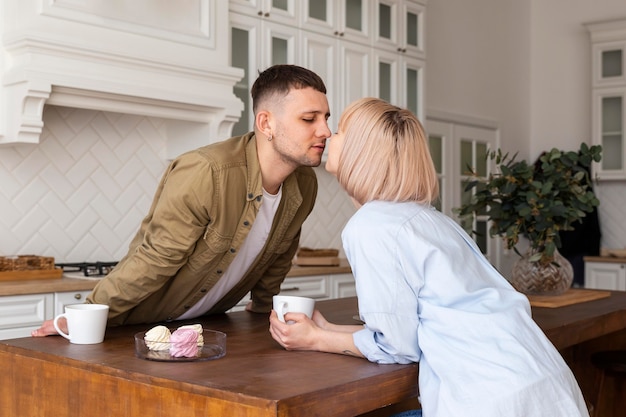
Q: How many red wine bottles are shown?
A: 0